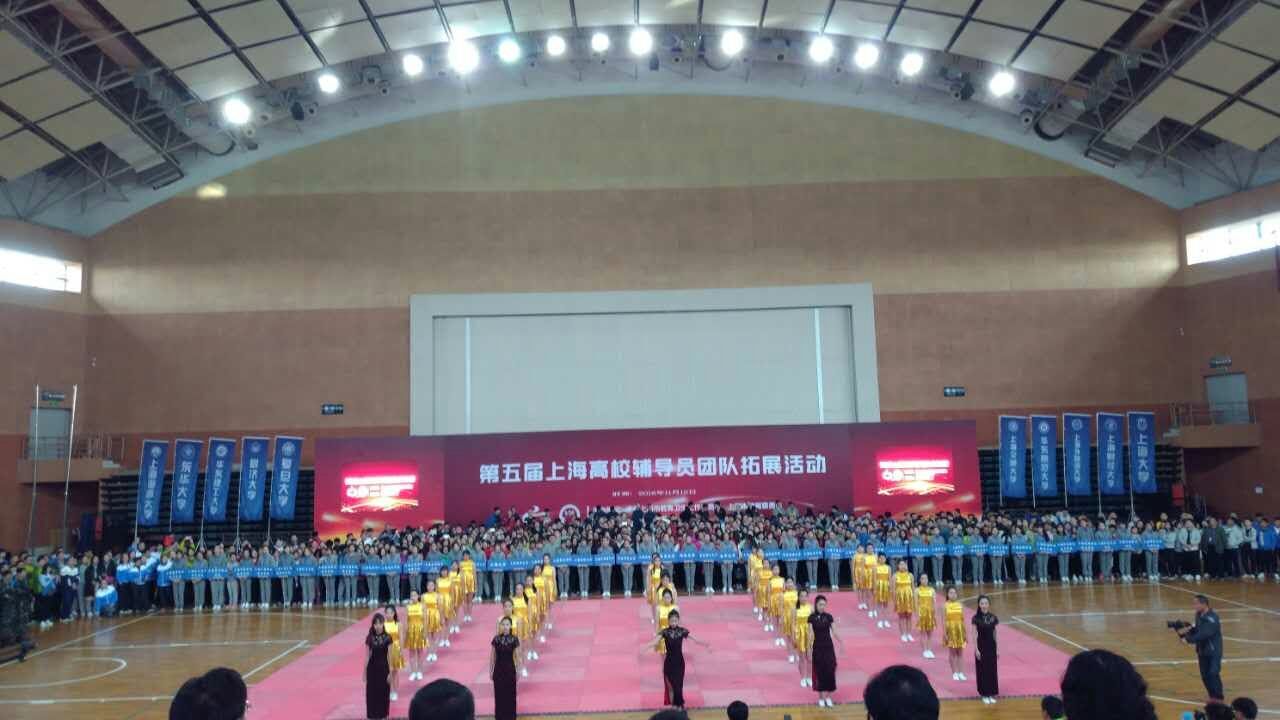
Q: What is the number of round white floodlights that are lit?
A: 13